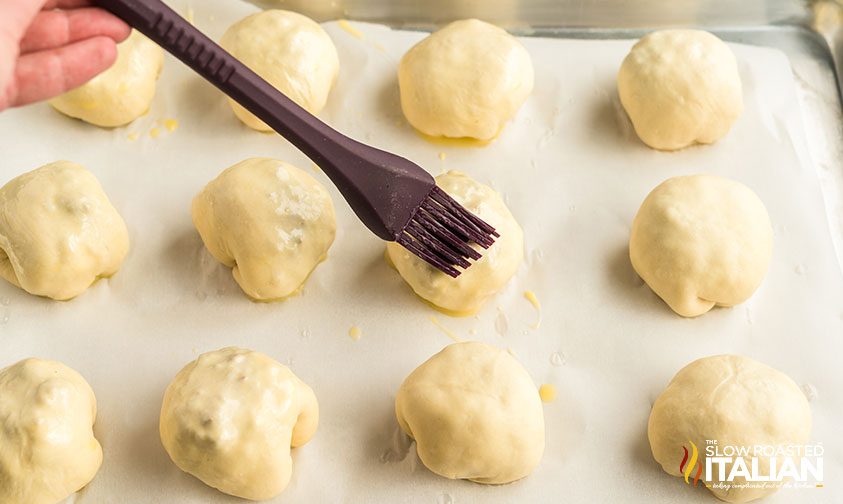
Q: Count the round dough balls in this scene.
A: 12